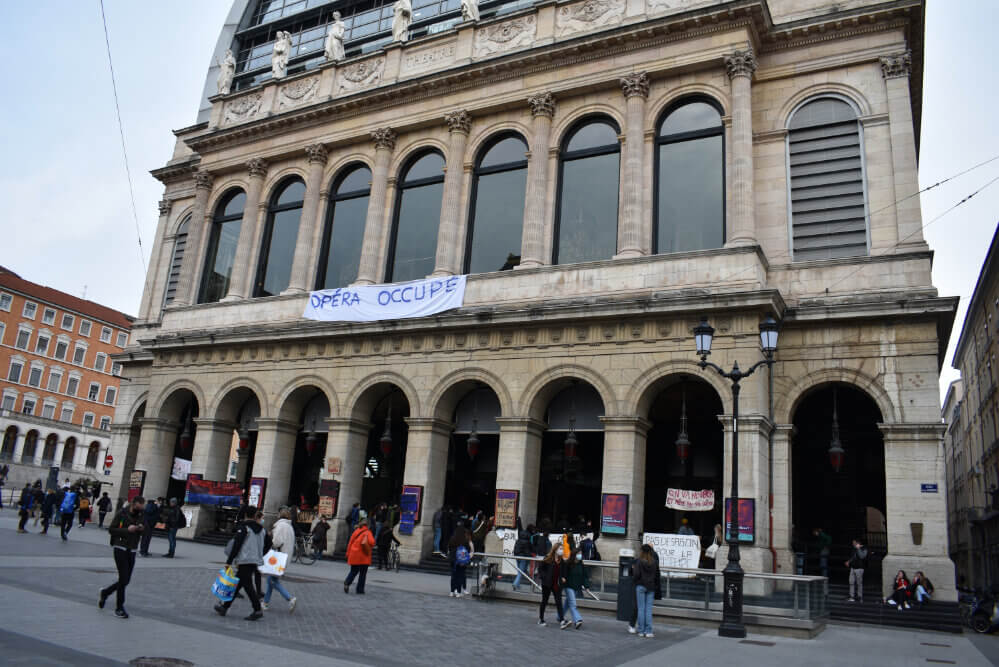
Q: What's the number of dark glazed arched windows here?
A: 7